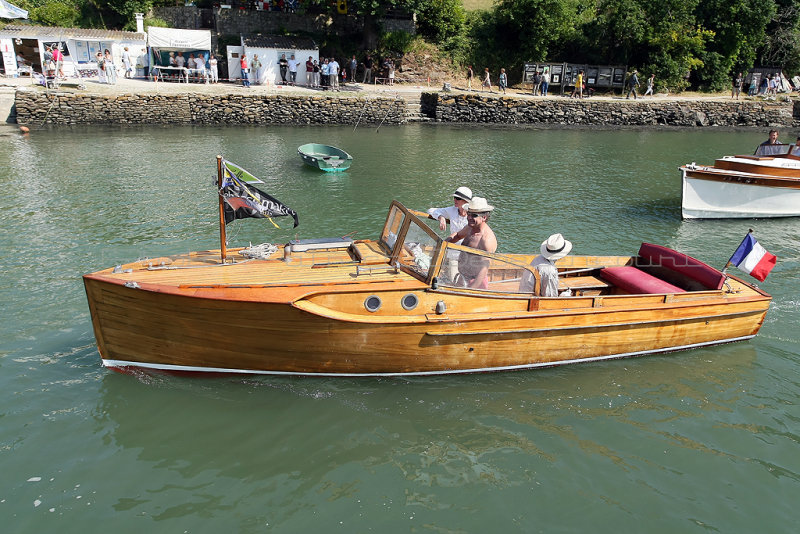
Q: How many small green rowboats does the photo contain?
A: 1